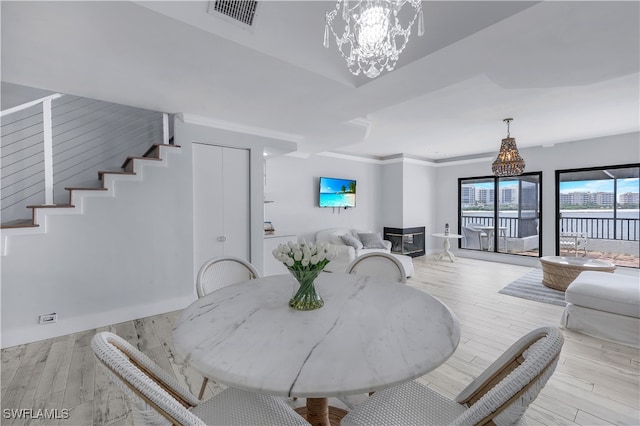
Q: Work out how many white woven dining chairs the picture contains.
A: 4